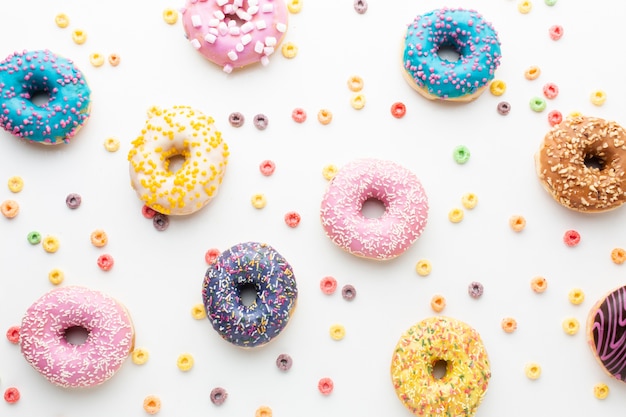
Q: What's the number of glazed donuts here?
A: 10